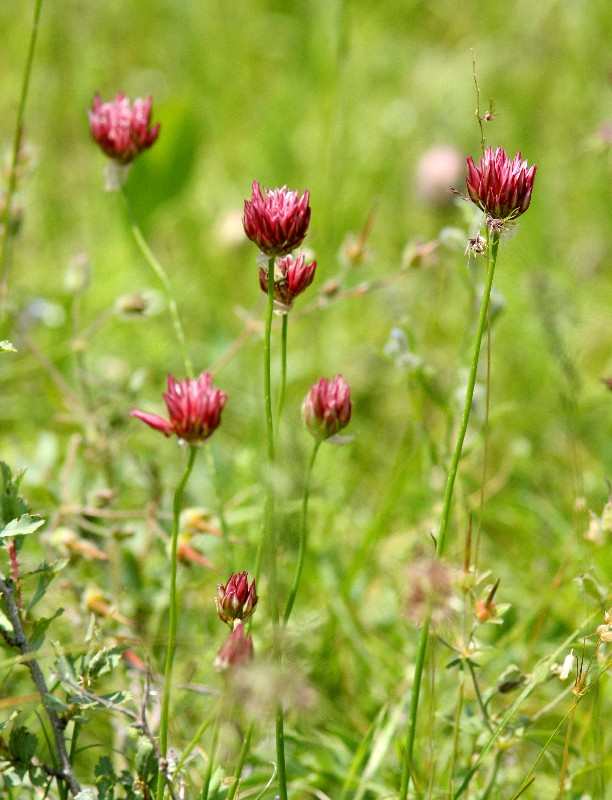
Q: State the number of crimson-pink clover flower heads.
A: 8